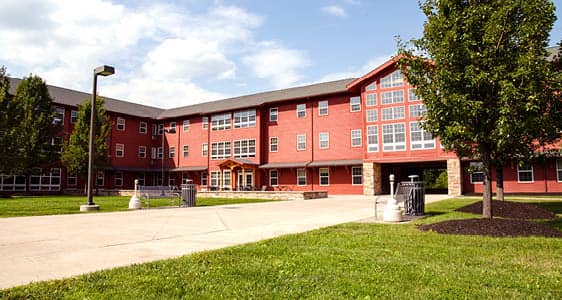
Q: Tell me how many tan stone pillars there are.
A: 2